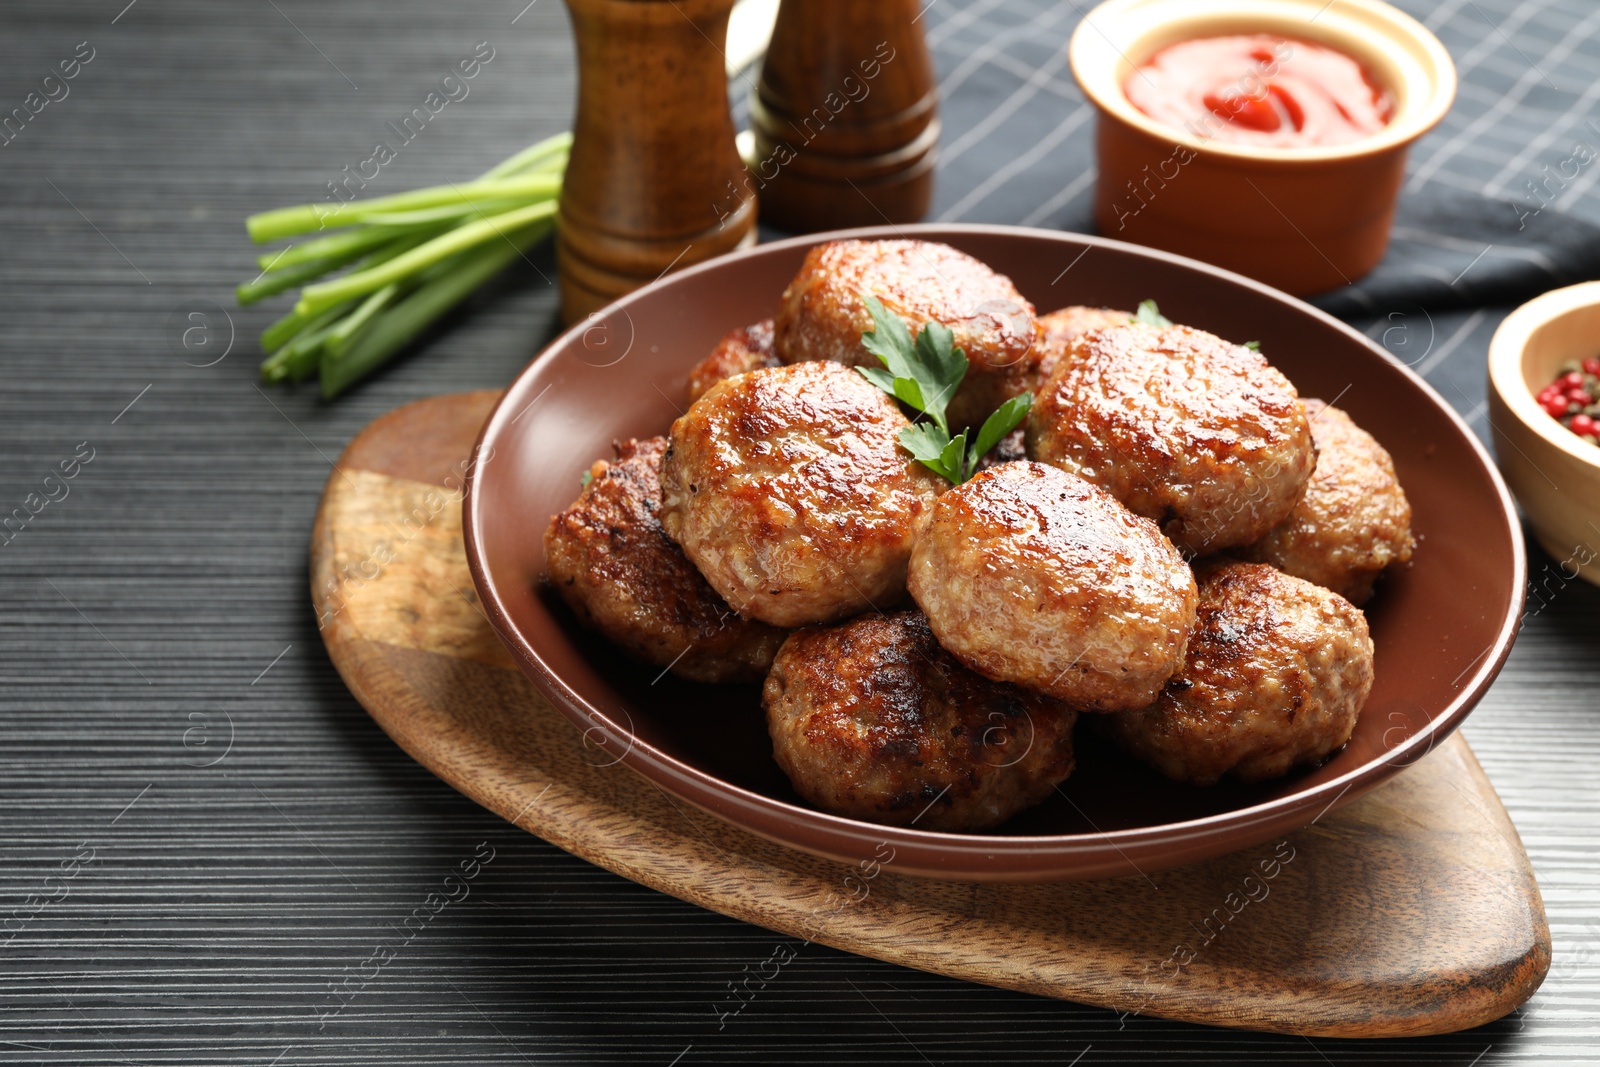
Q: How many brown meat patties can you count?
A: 10